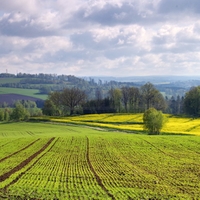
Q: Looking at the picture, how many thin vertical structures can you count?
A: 2